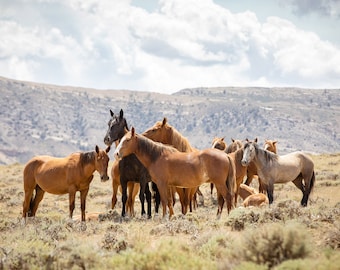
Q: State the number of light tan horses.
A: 1